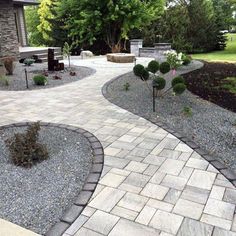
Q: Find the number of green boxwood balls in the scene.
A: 7